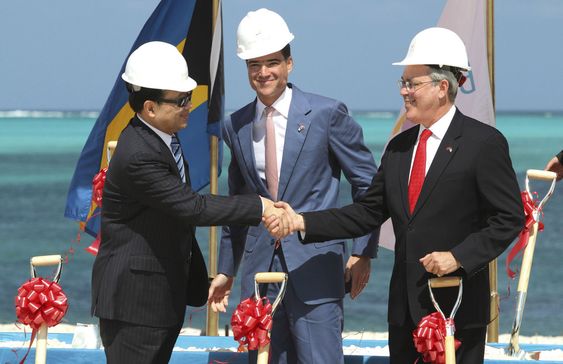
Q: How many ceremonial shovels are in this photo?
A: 5